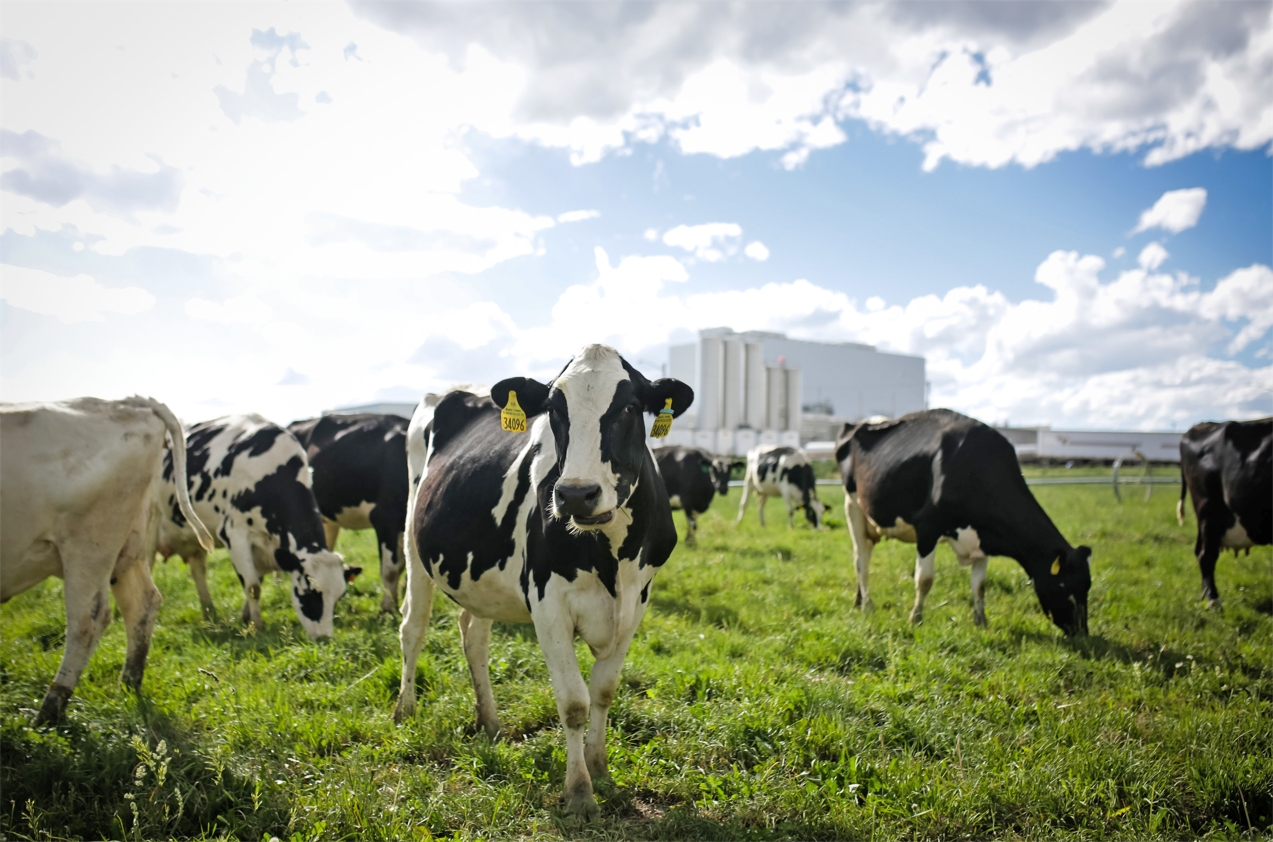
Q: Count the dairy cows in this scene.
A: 8